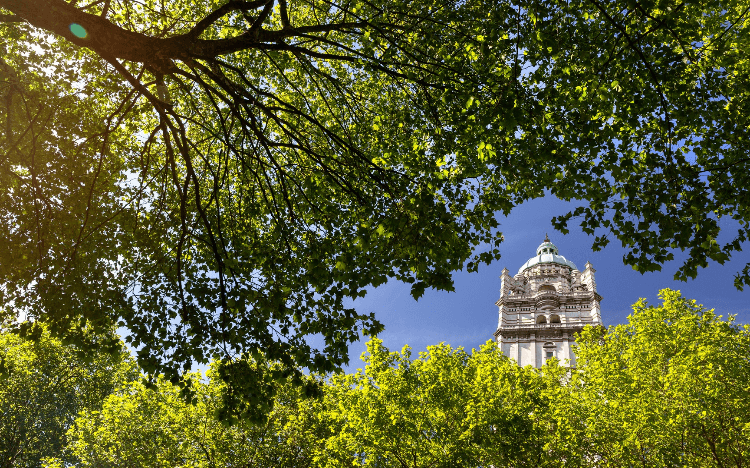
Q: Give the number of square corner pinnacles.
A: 2